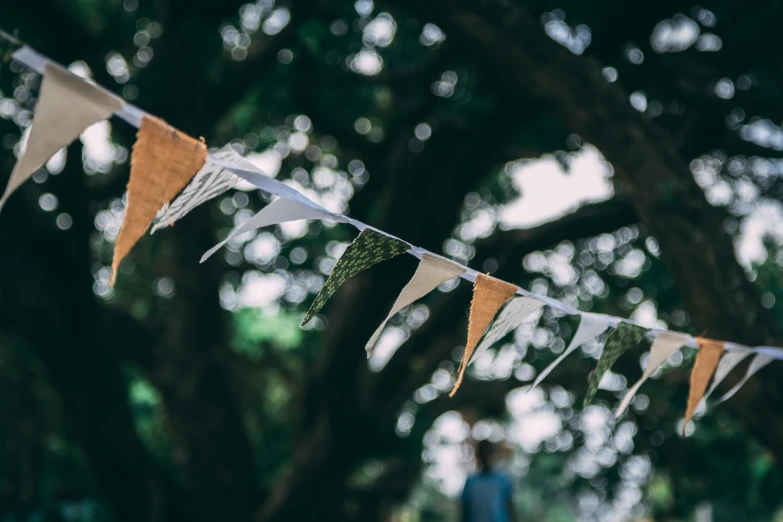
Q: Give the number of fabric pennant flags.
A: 14